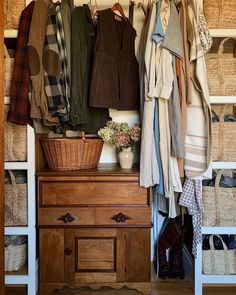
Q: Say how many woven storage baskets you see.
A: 11